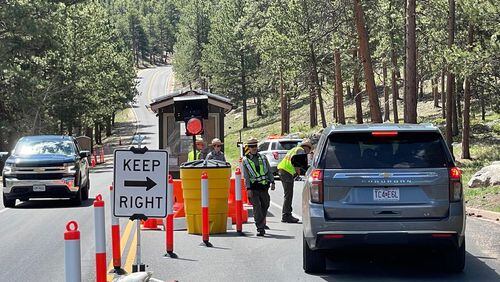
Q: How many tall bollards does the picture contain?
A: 6